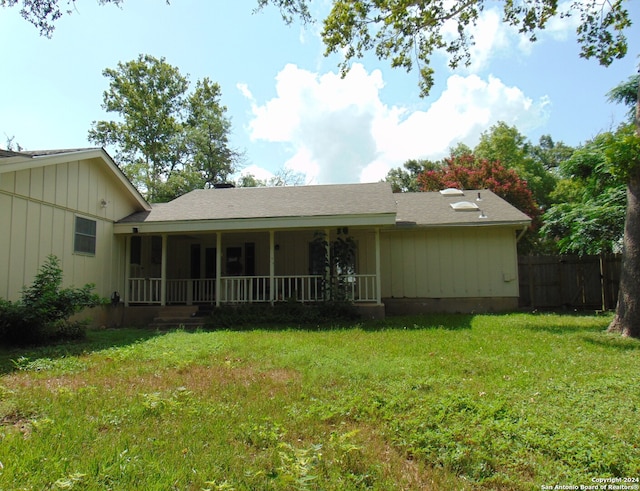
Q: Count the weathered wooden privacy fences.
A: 1